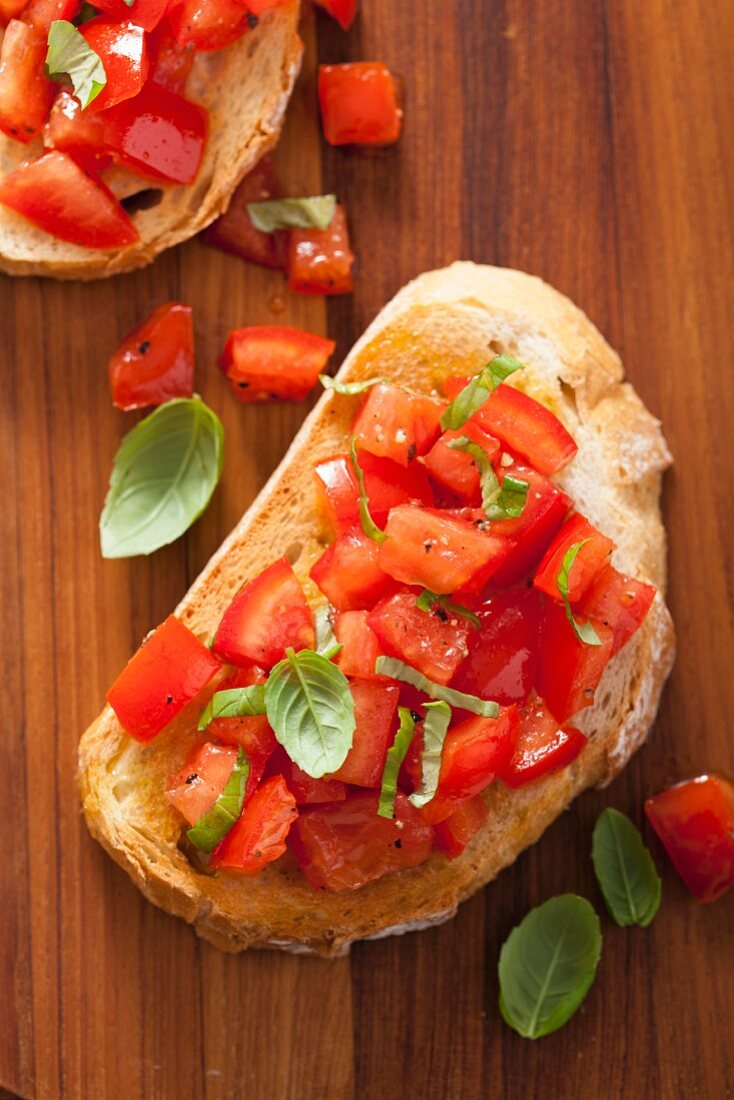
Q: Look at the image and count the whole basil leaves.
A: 4